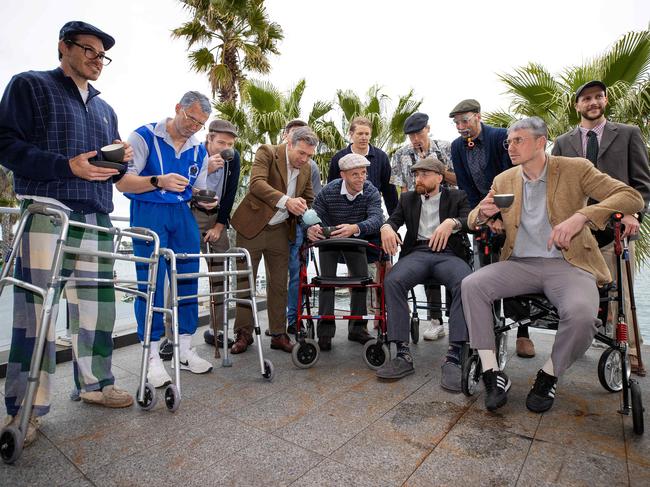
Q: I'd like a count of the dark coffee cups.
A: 5